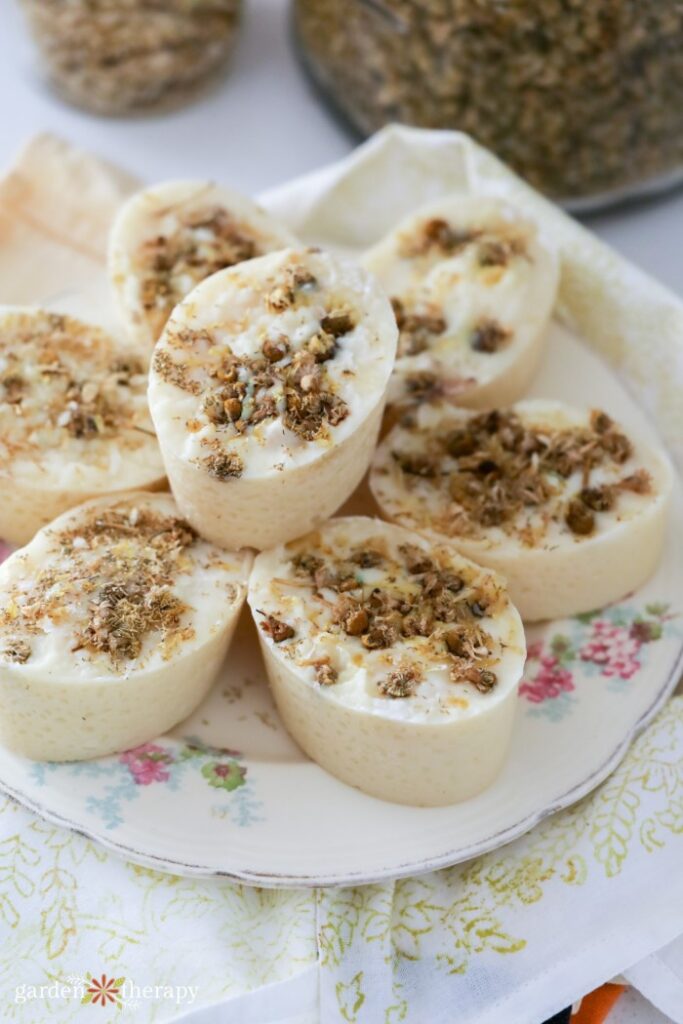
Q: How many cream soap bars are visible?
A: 7